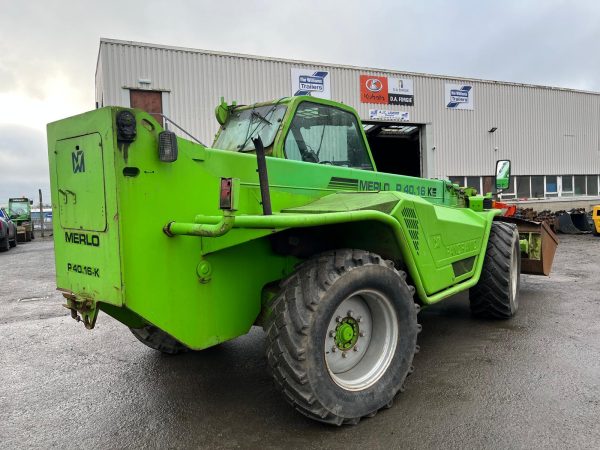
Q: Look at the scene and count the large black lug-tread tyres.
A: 3